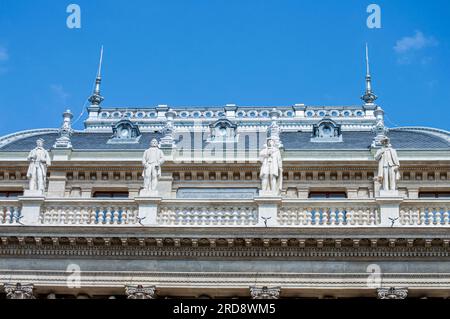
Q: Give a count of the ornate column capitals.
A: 4